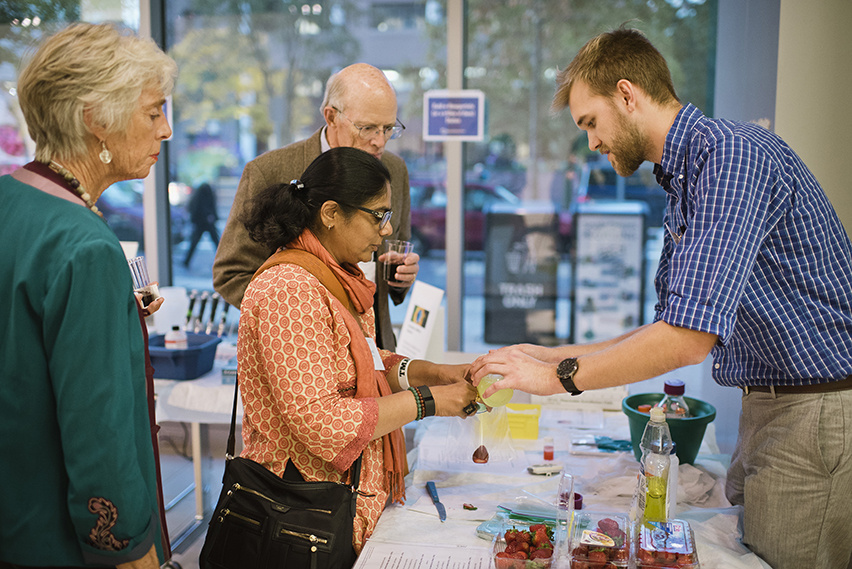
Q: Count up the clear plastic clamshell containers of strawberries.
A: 3